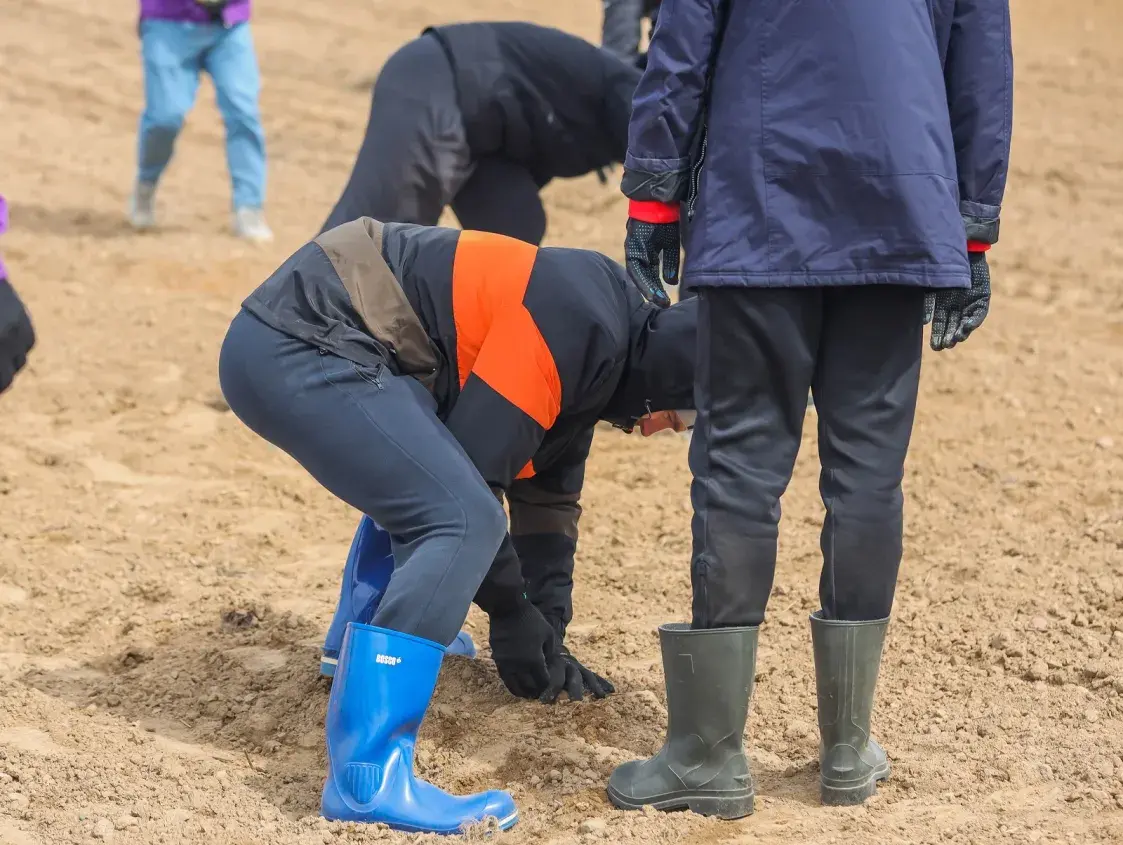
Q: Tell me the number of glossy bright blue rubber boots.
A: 2